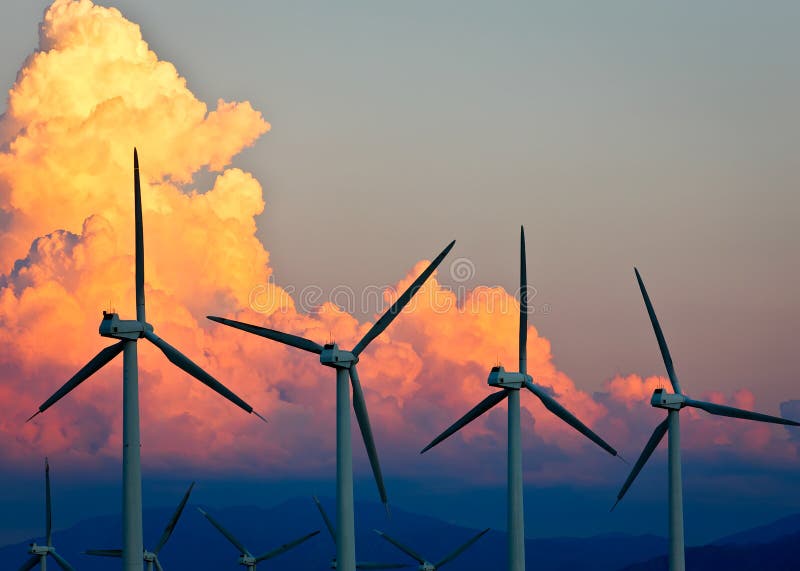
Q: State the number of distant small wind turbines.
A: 5